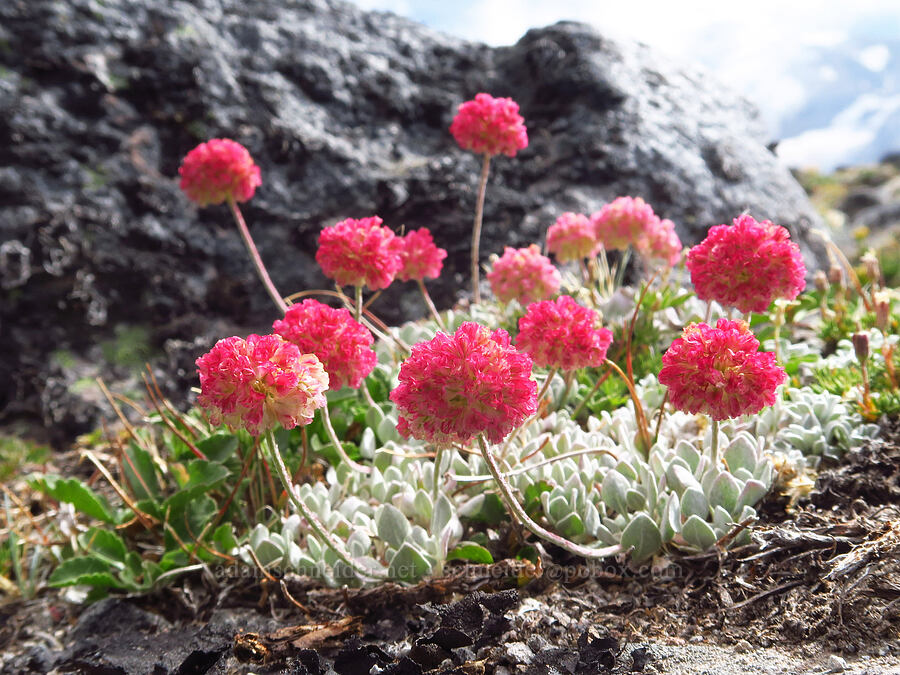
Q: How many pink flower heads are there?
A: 14